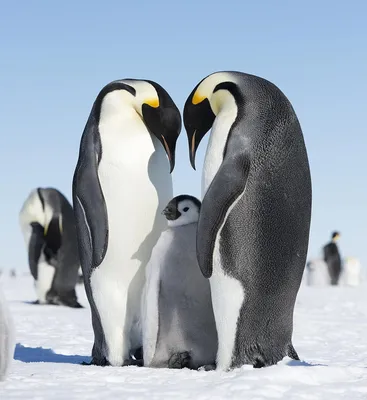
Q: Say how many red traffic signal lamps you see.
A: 0